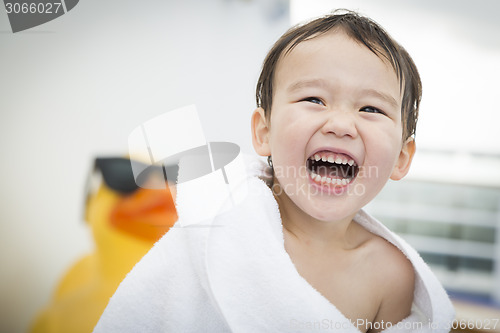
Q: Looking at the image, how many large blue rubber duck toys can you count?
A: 0